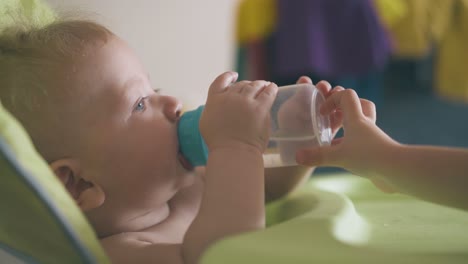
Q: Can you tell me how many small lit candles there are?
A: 0